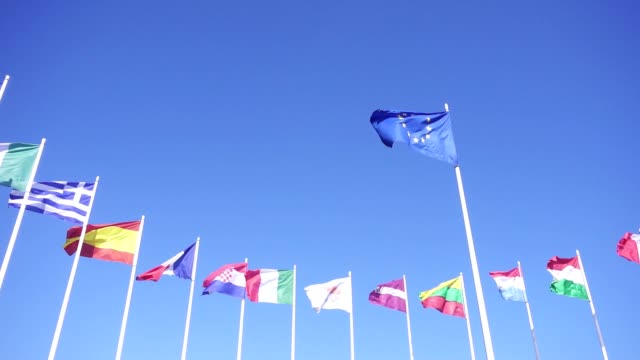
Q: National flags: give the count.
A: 12